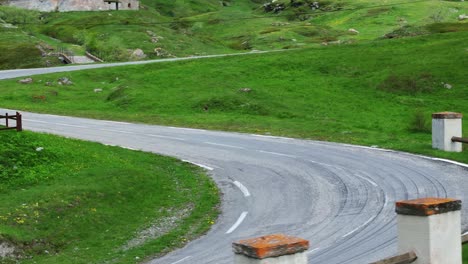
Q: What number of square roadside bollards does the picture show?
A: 3